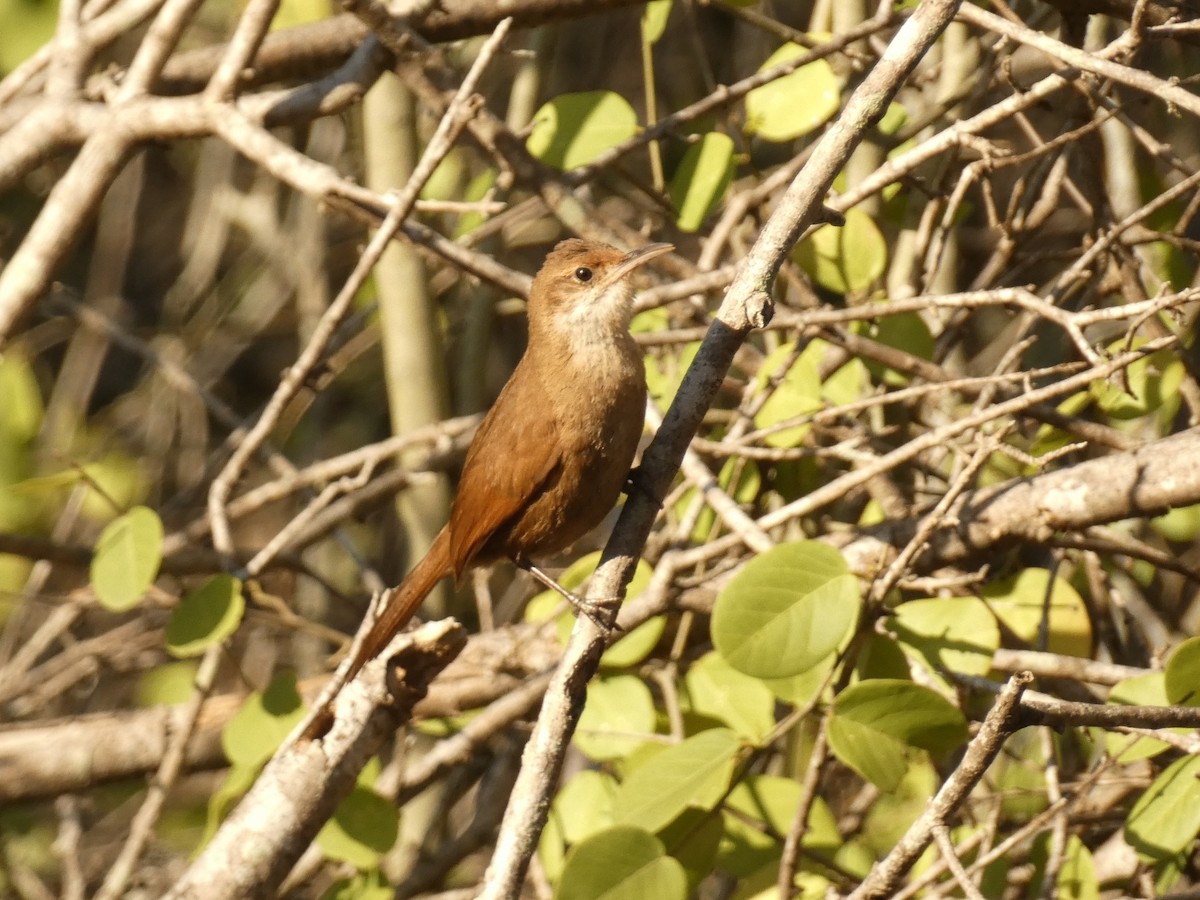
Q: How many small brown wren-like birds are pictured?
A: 1